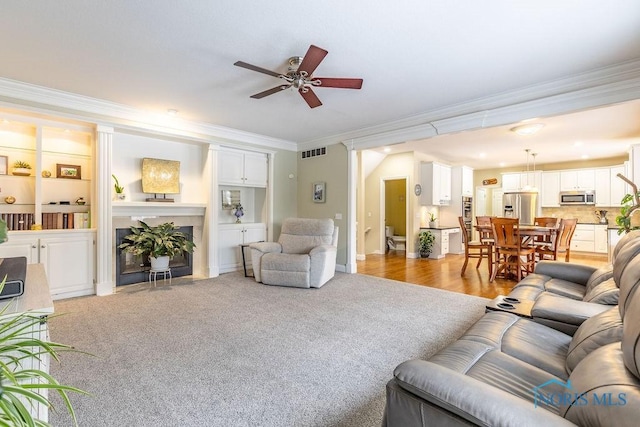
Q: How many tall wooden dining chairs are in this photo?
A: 5